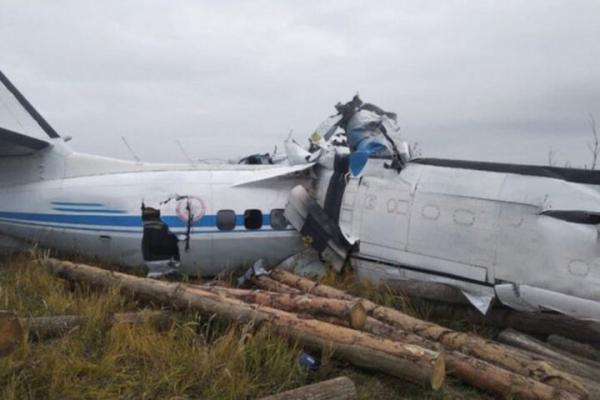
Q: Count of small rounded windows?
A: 3